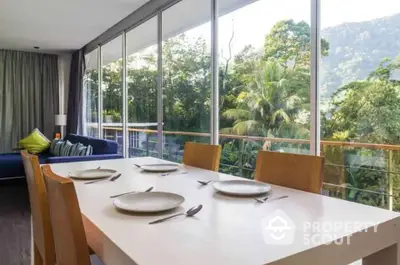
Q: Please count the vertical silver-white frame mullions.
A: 5